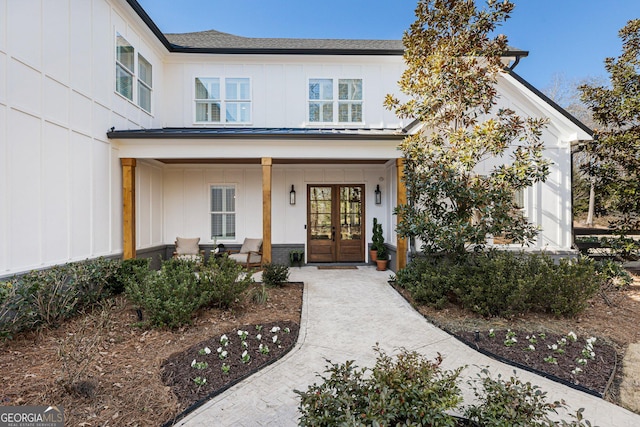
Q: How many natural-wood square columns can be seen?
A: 3